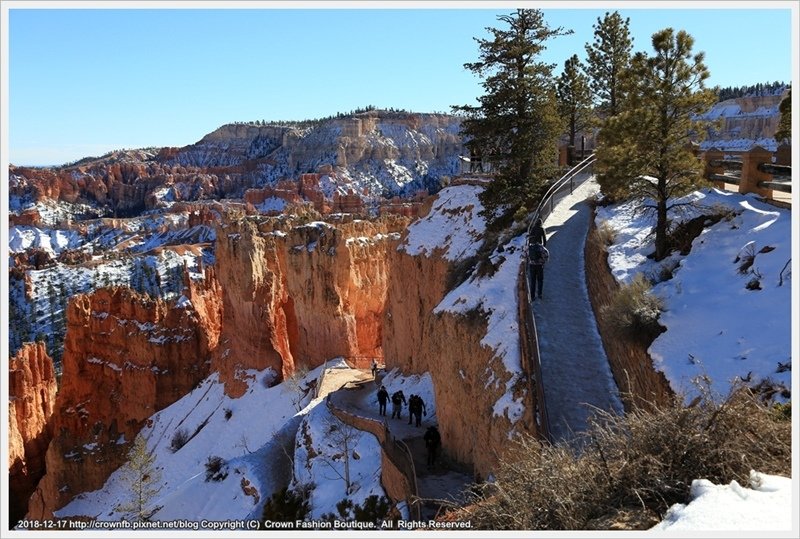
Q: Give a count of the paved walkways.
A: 2